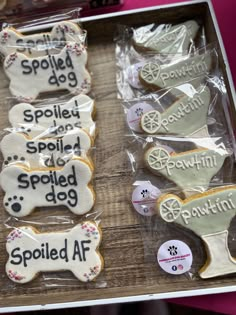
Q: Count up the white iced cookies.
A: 6